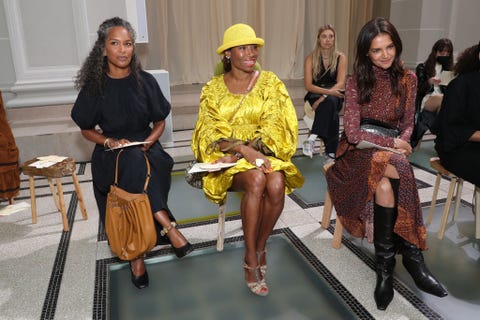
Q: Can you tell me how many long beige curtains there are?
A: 1